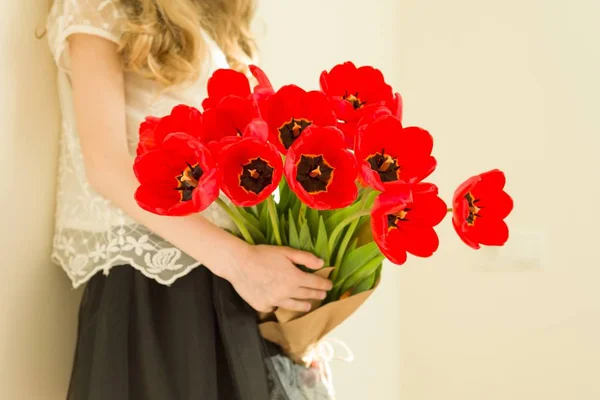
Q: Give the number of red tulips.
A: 11